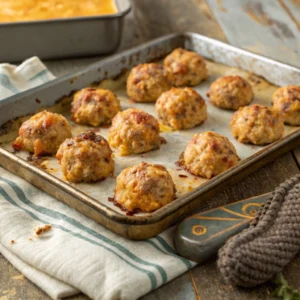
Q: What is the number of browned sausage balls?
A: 12